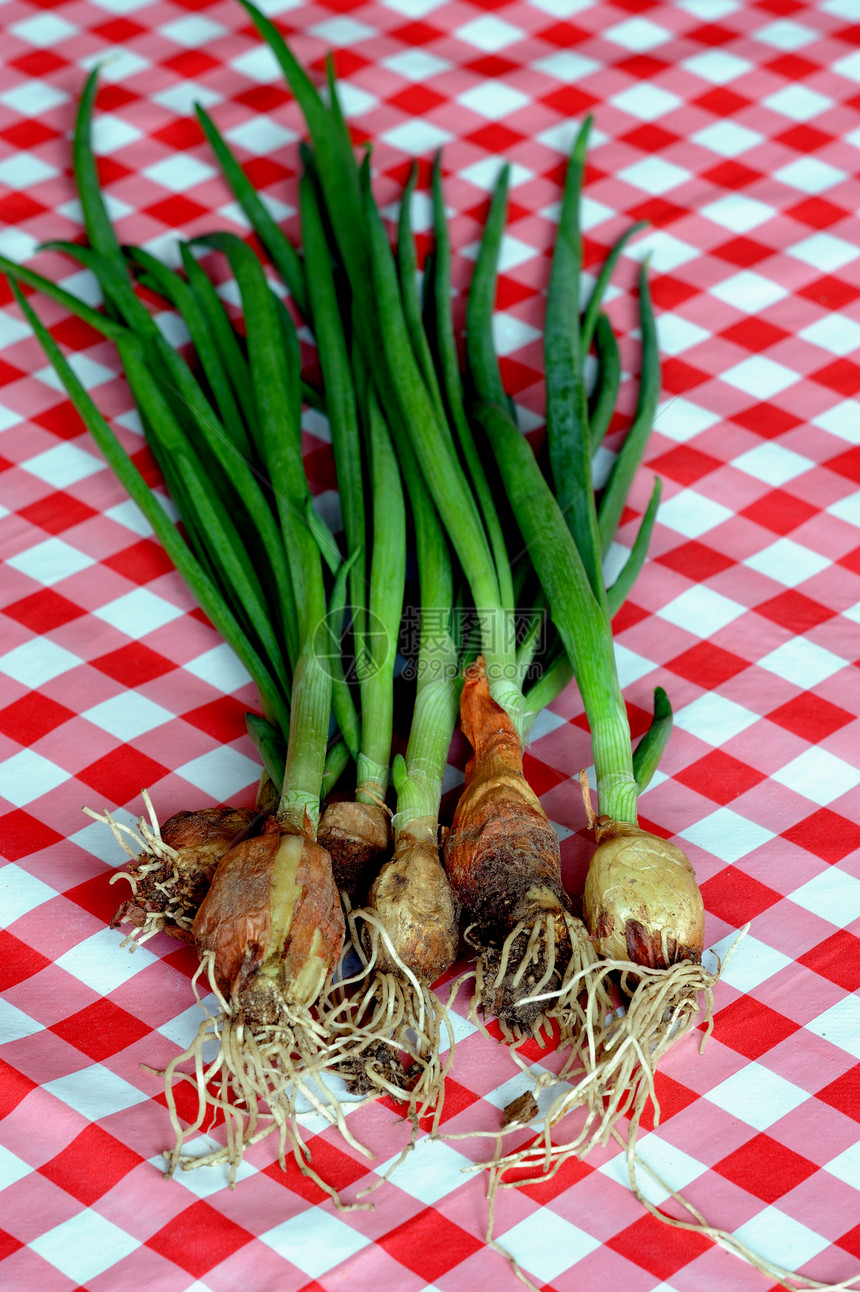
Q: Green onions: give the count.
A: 6